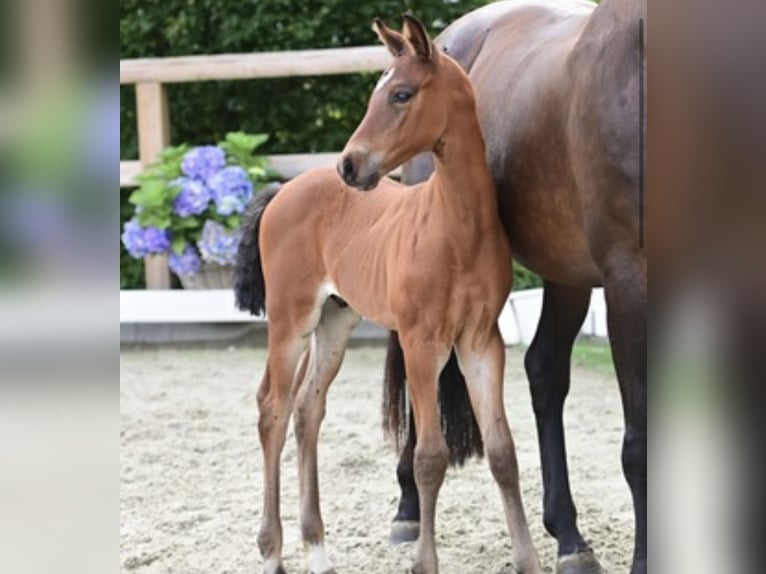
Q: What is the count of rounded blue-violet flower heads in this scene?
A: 6